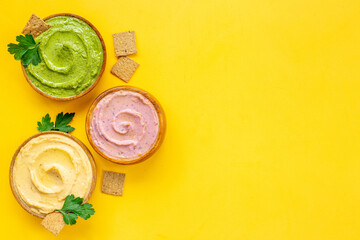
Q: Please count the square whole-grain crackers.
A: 5